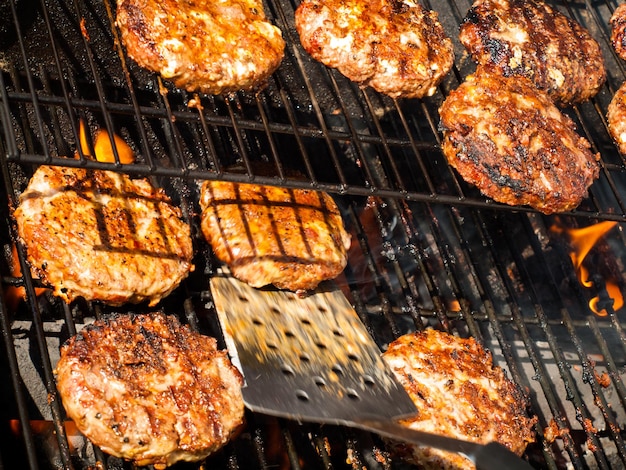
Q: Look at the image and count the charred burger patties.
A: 10